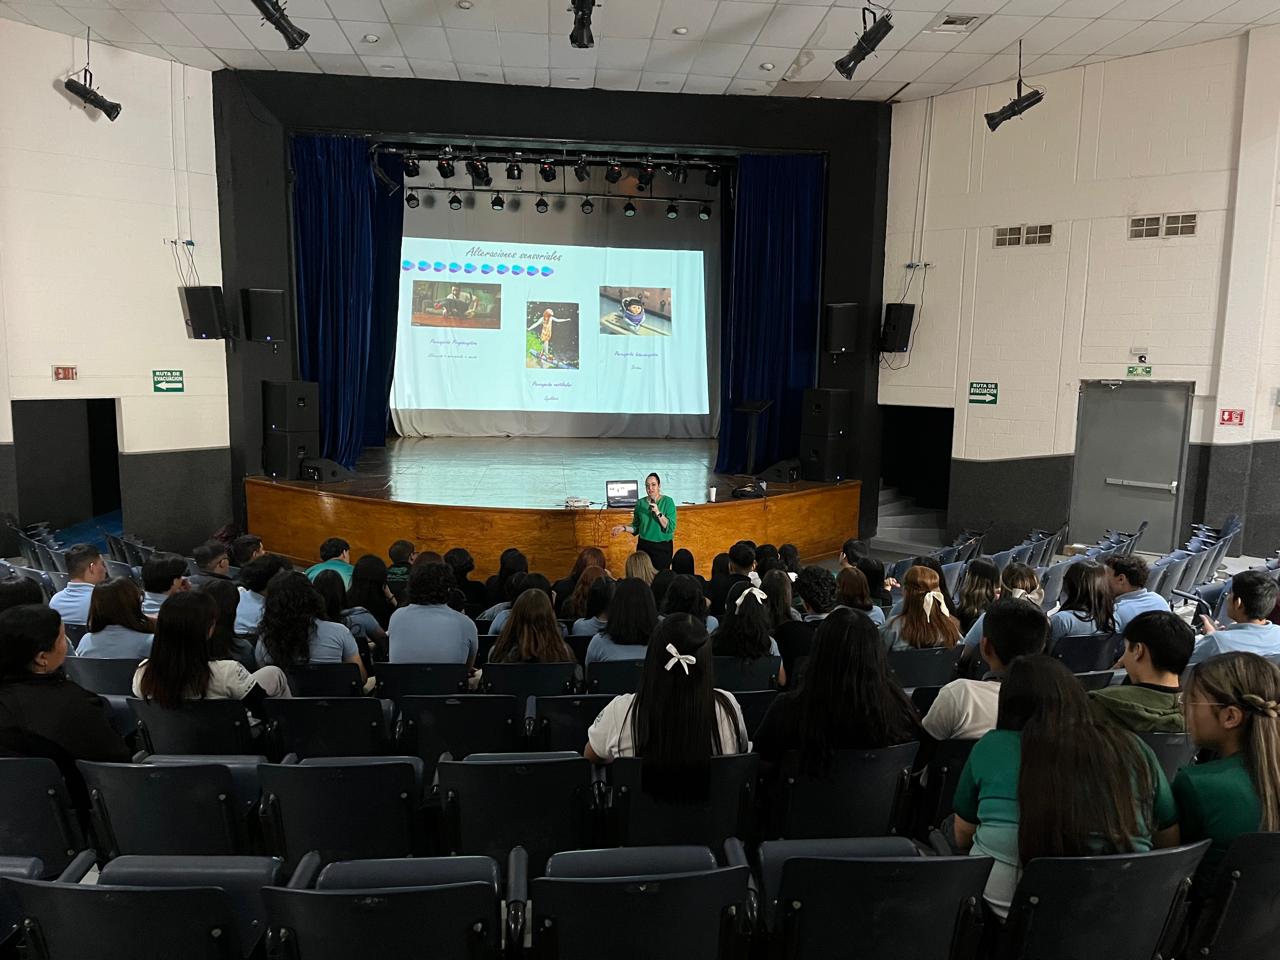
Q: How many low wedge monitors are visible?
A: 2